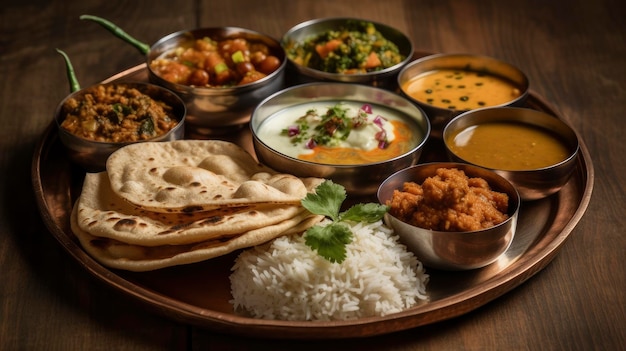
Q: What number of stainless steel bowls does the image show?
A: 7